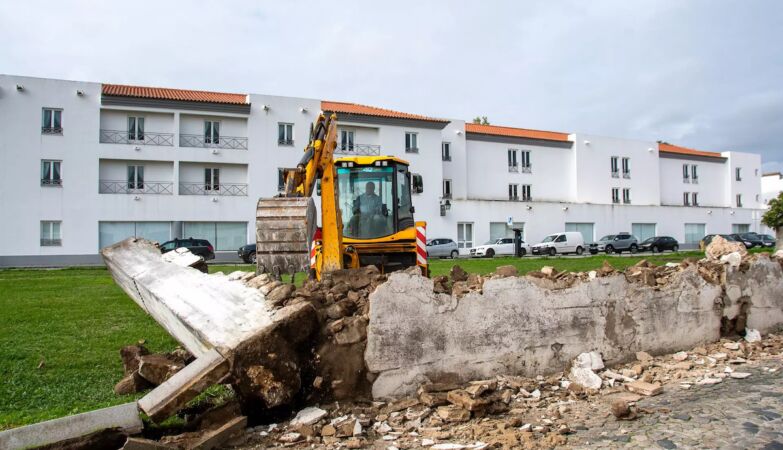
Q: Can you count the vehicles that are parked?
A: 10